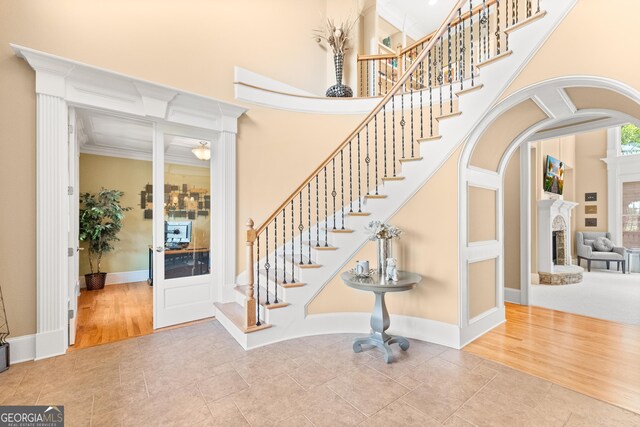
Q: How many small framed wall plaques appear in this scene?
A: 3